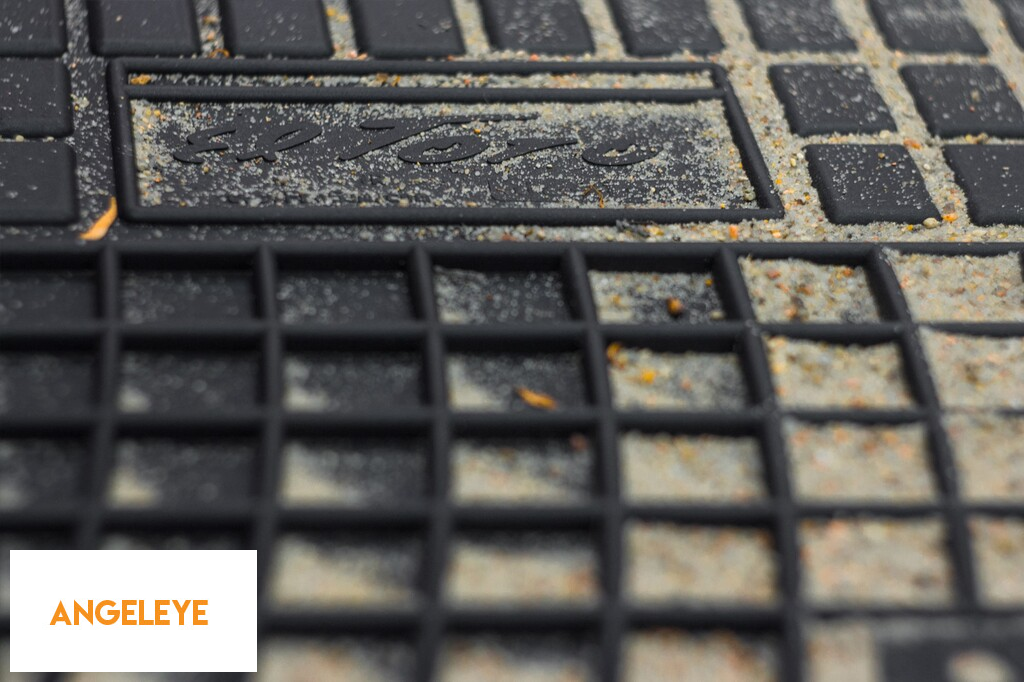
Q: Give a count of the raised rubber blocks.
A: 15